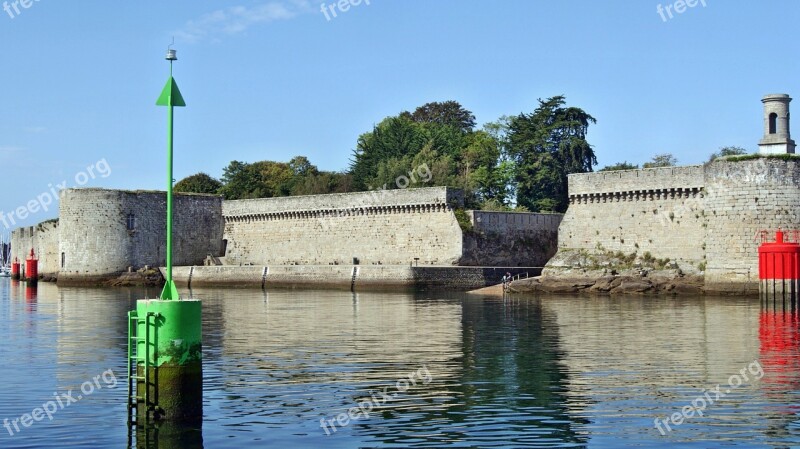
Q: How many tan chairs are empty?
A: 0